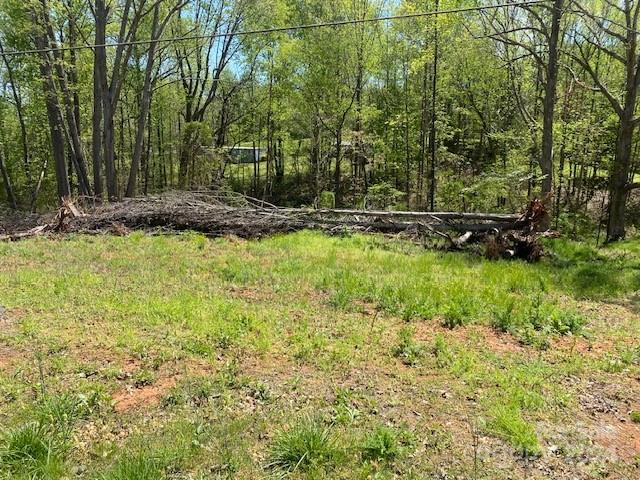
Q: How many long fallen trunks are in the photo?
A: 2